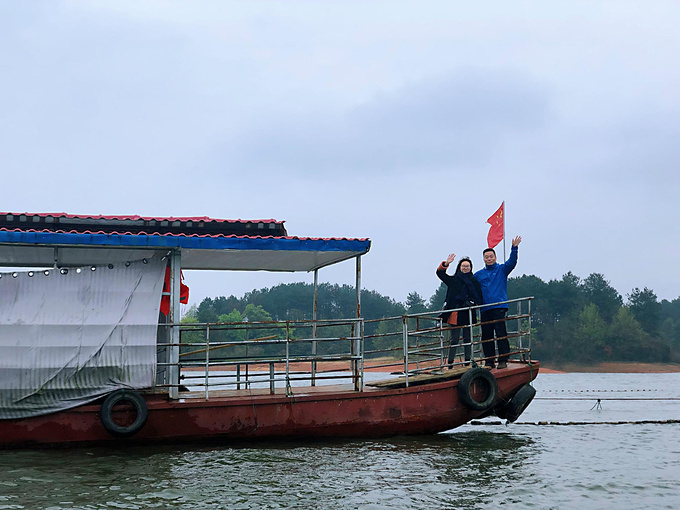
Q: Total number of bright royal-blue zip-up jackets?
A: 1